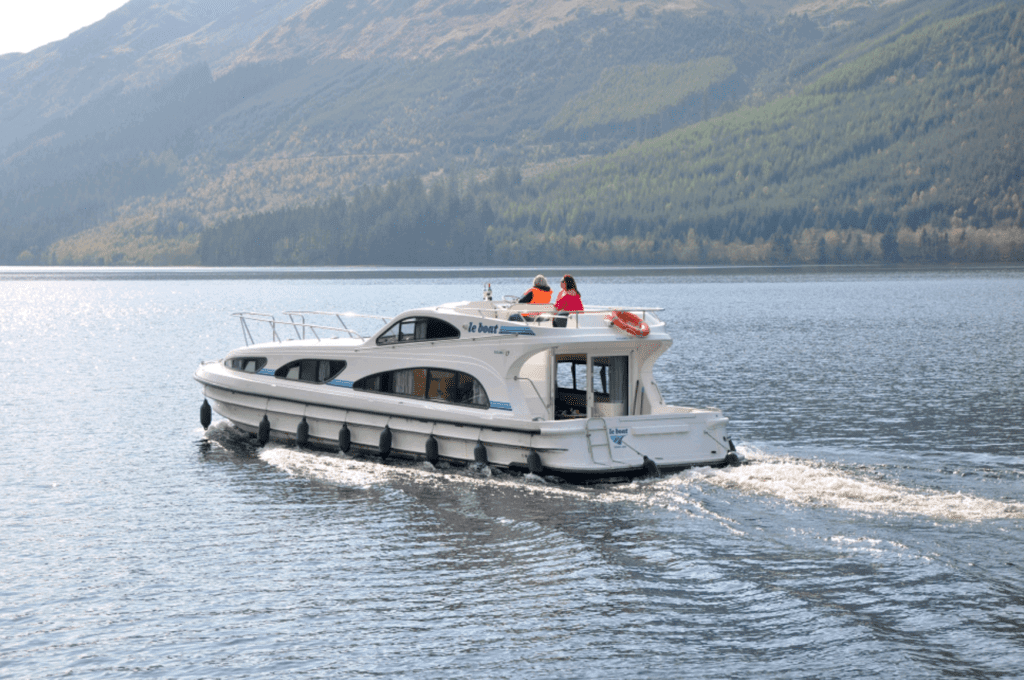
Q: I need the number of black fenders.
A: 10